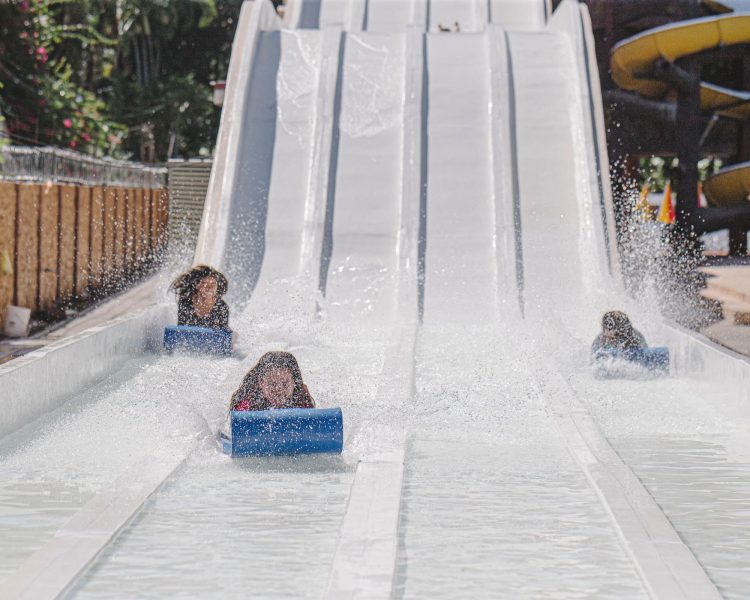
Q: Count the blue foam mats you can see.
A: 3